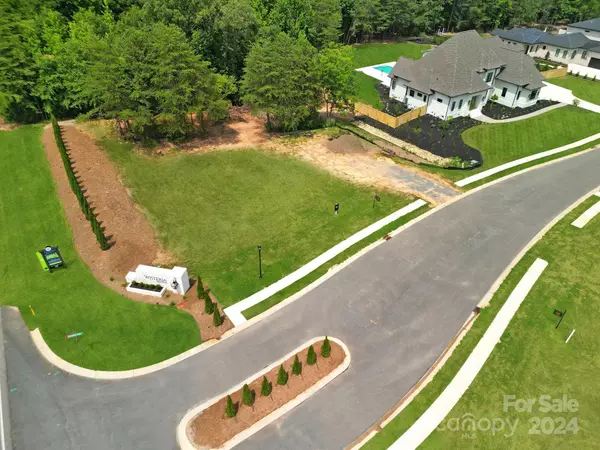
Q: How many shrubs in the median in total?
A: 7